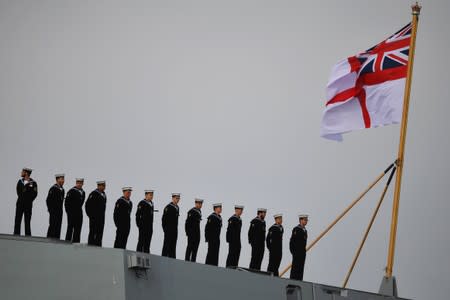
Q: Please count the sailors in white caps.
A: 13